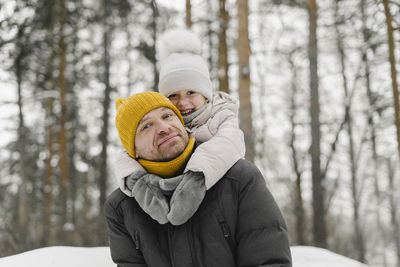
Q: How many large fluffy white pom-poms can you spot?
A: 1